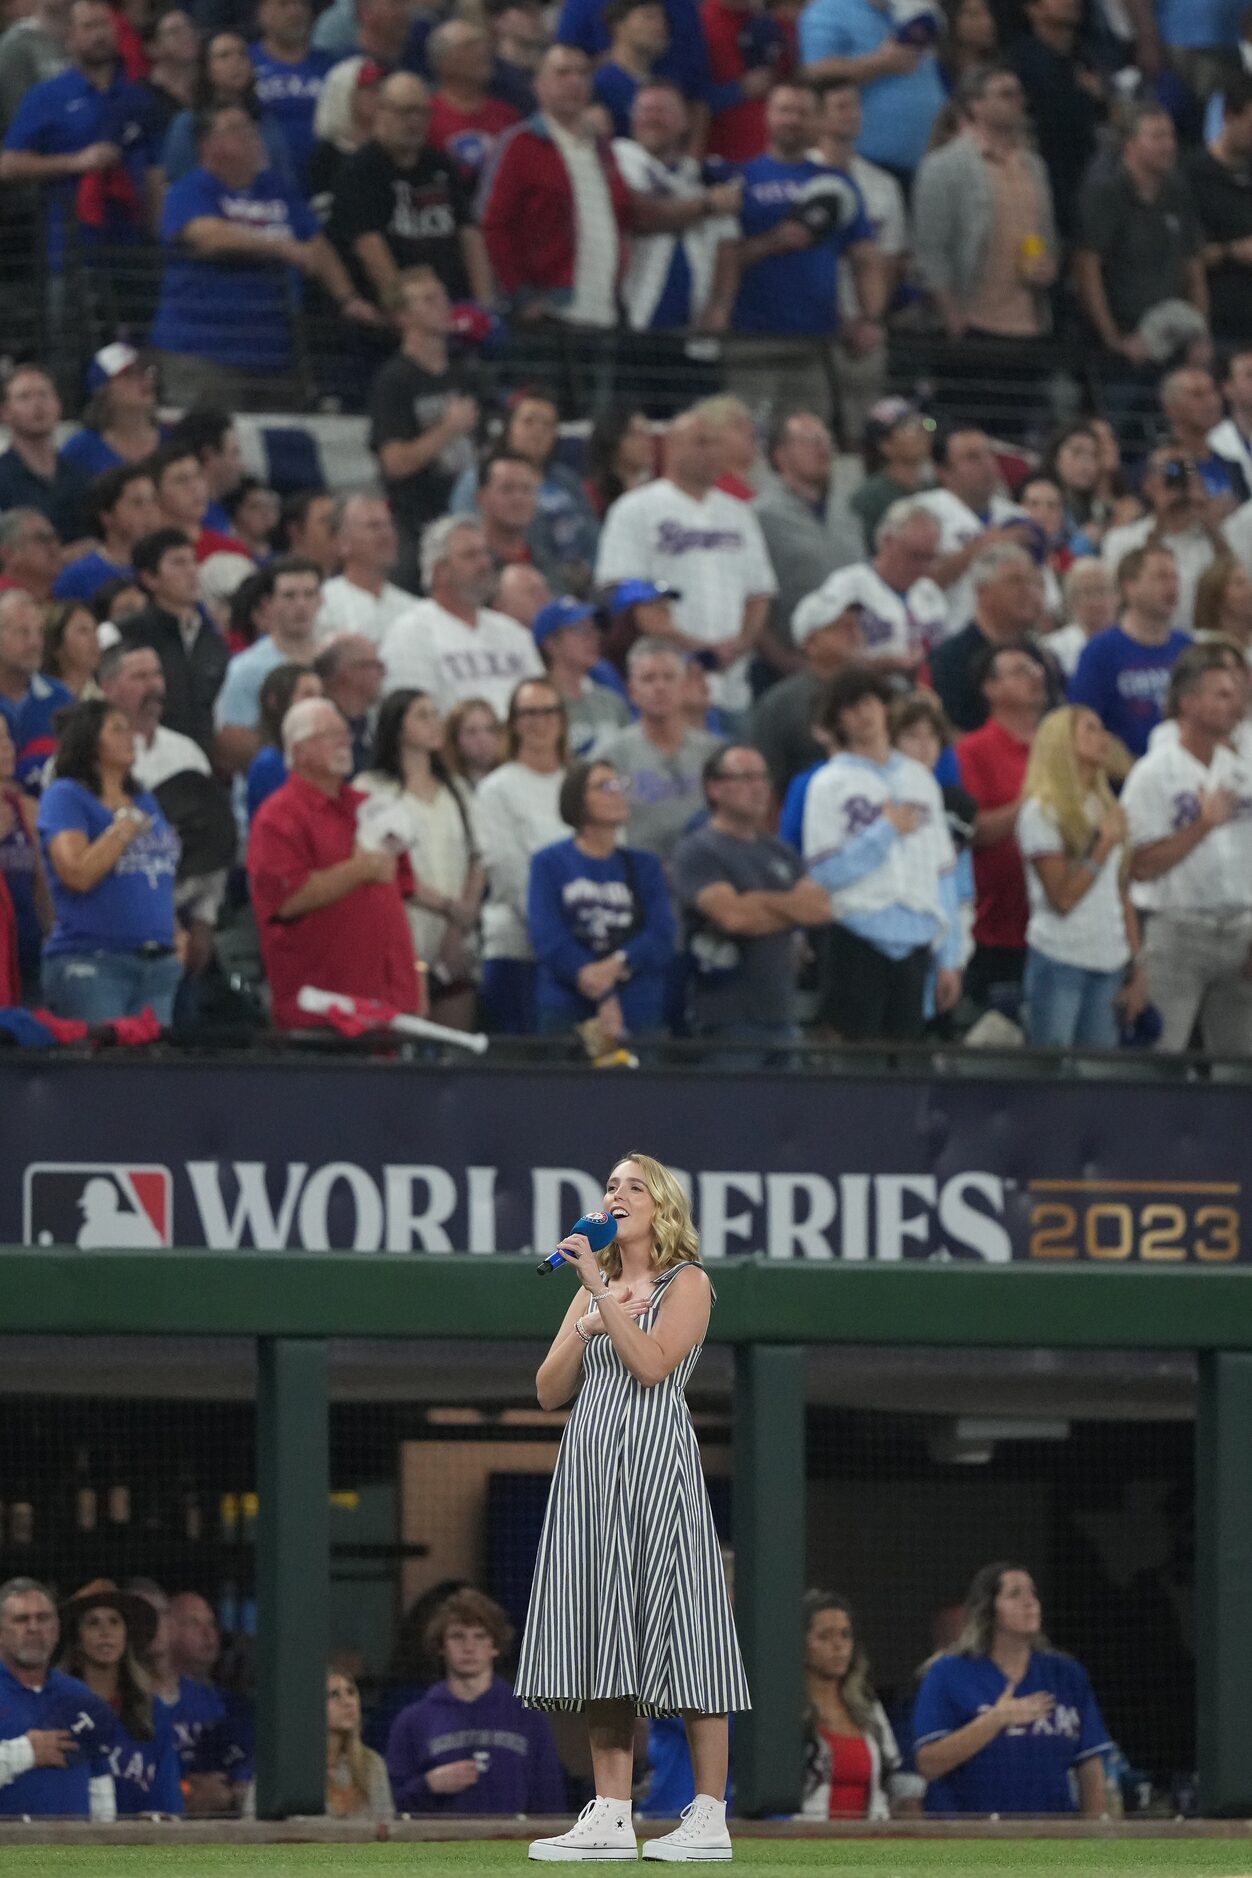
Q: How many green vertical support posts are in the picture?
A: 3